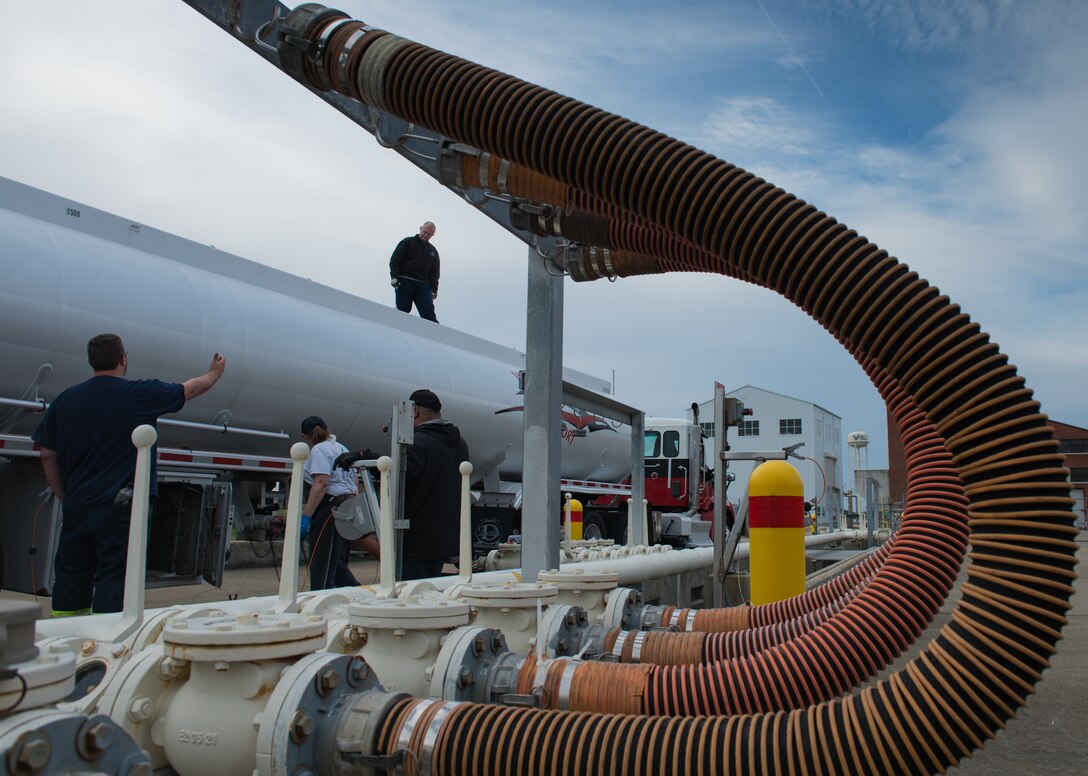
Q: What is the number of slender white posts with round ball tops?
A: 7